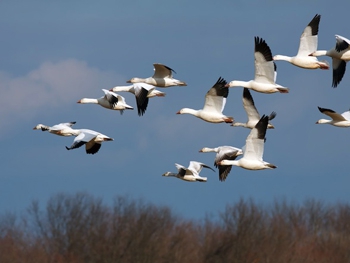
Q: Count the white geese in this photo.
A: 14